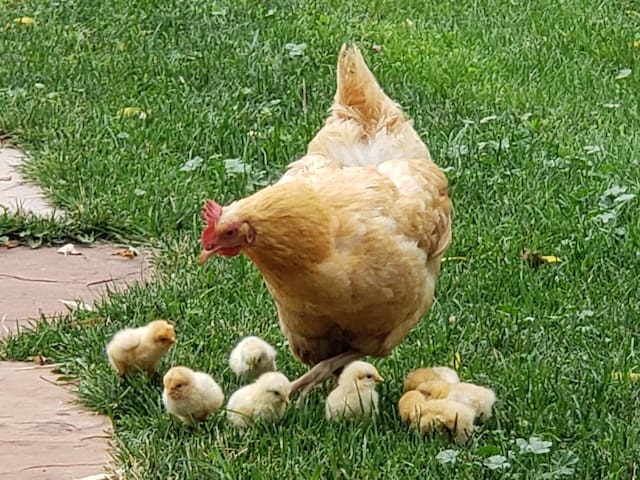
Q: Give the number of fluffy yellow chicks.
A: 8